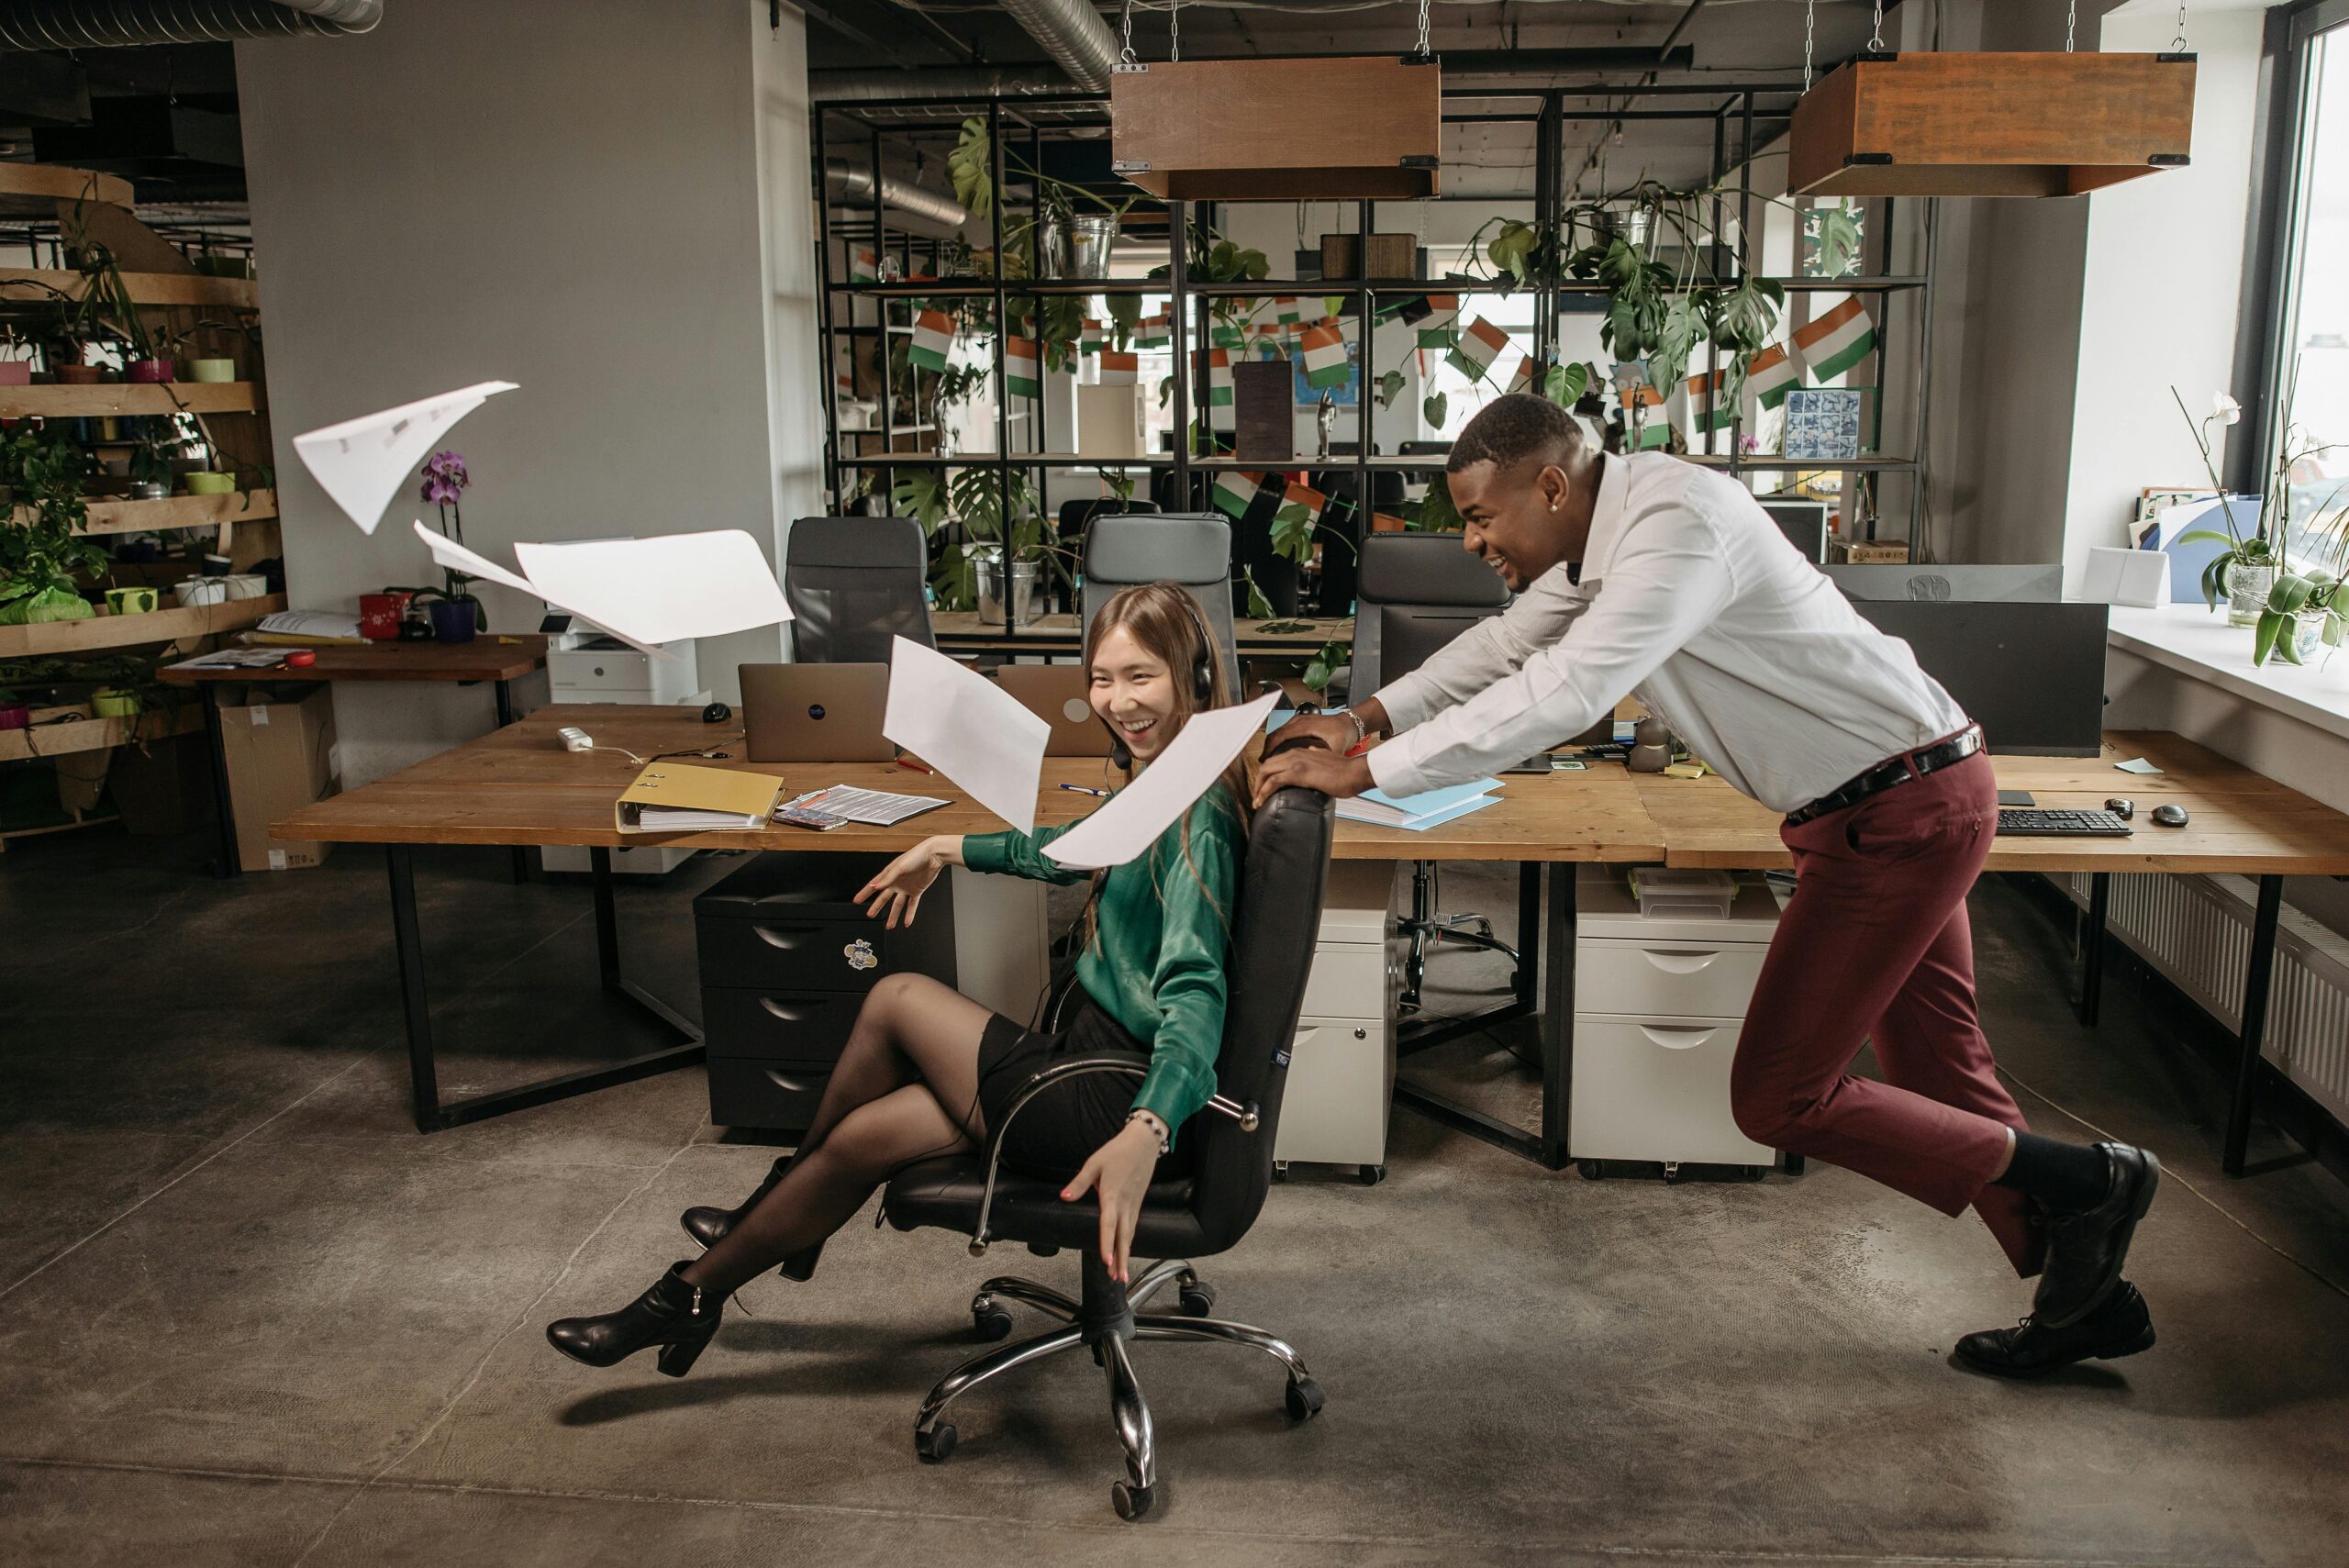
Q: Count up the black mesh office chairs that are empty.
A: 3